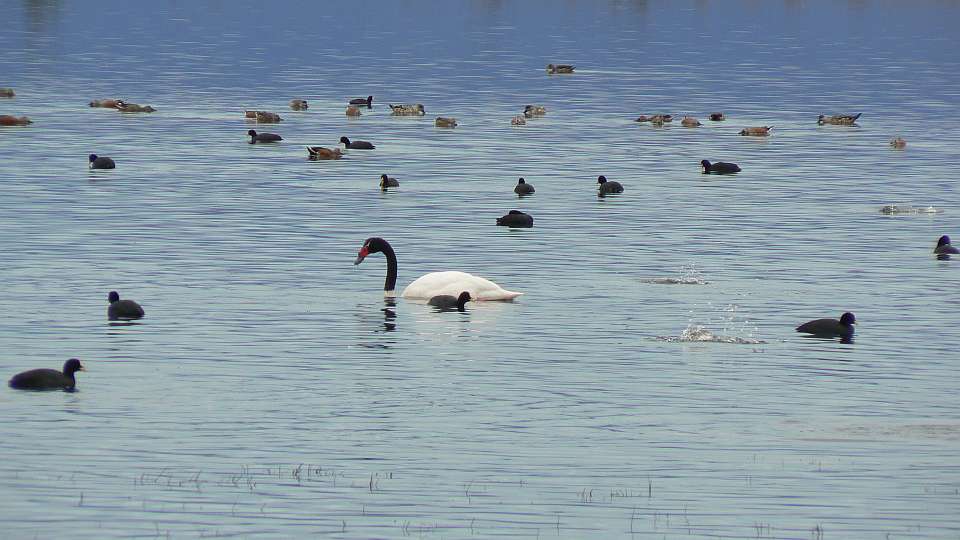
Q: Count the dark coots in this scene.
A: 14